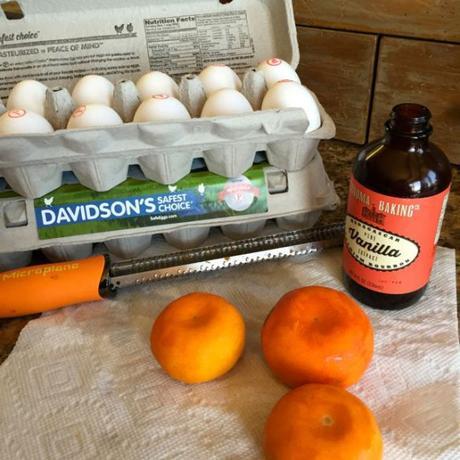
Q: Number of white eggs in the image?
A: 10